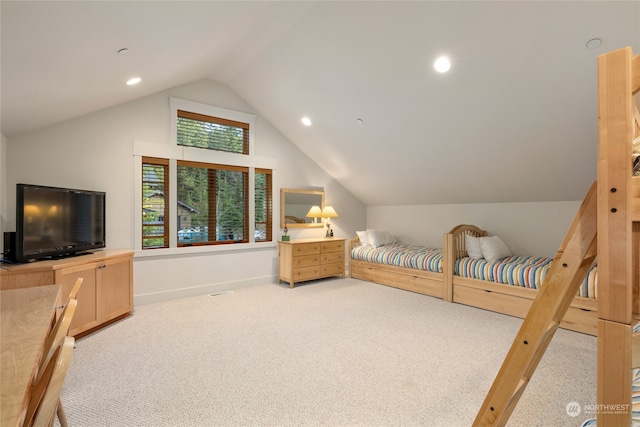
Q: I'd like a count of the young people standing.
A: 0